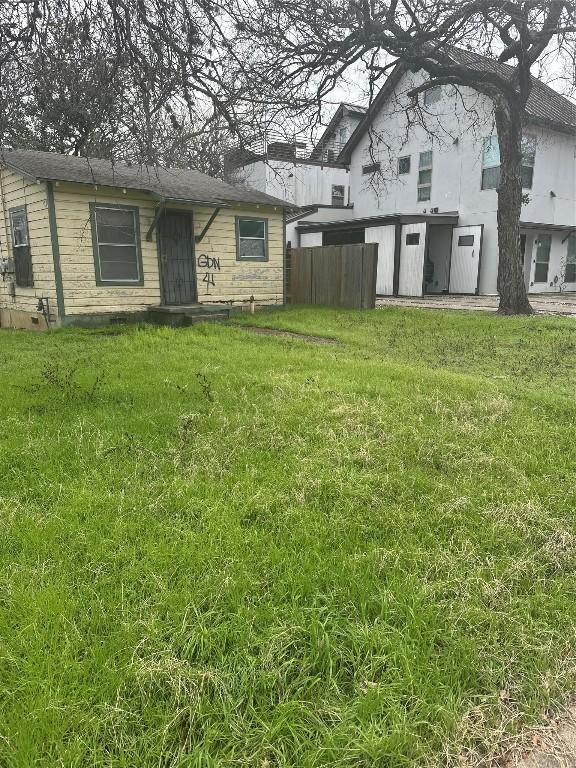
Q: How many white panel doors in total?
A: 2